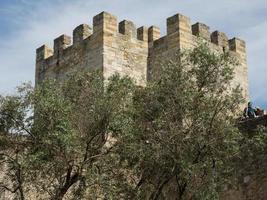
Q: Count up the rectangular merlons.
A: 11